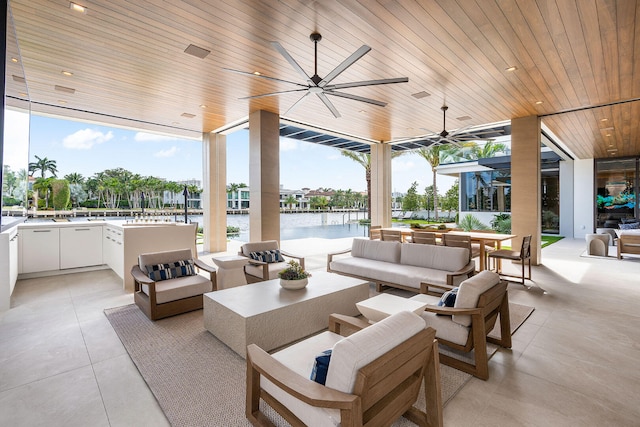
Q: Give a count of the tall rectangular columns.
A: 4